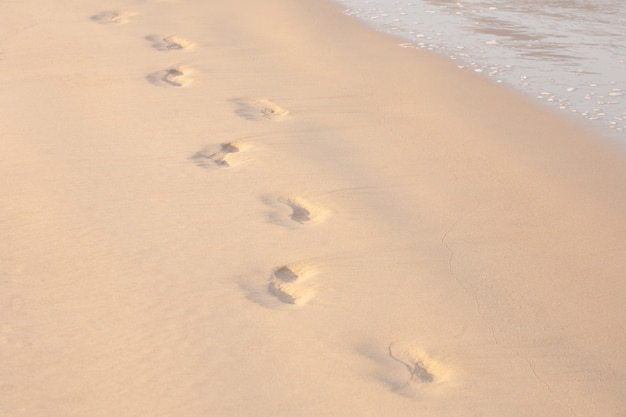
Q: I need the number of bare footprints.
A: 8